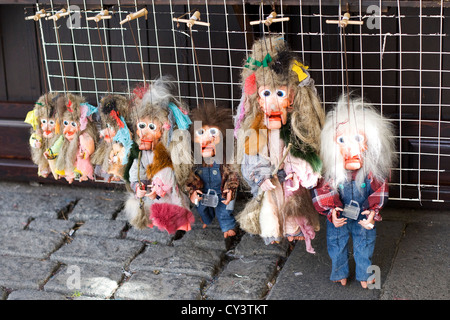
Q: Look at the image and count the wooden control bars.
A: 7